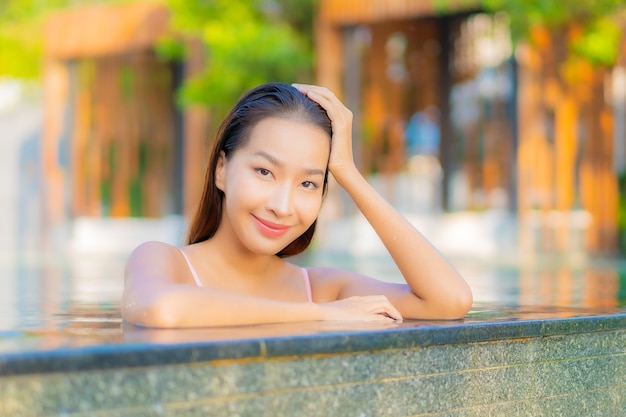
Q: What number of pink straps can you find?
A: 2